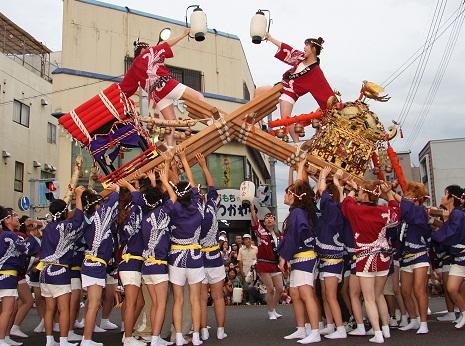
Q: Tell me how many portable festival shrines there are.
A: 2